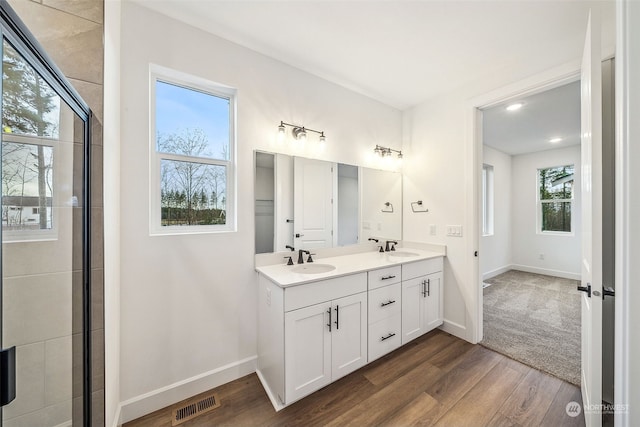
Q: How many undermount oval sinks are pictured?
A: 2